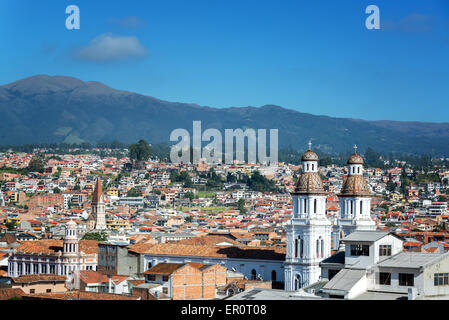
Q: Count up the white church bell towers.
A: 2